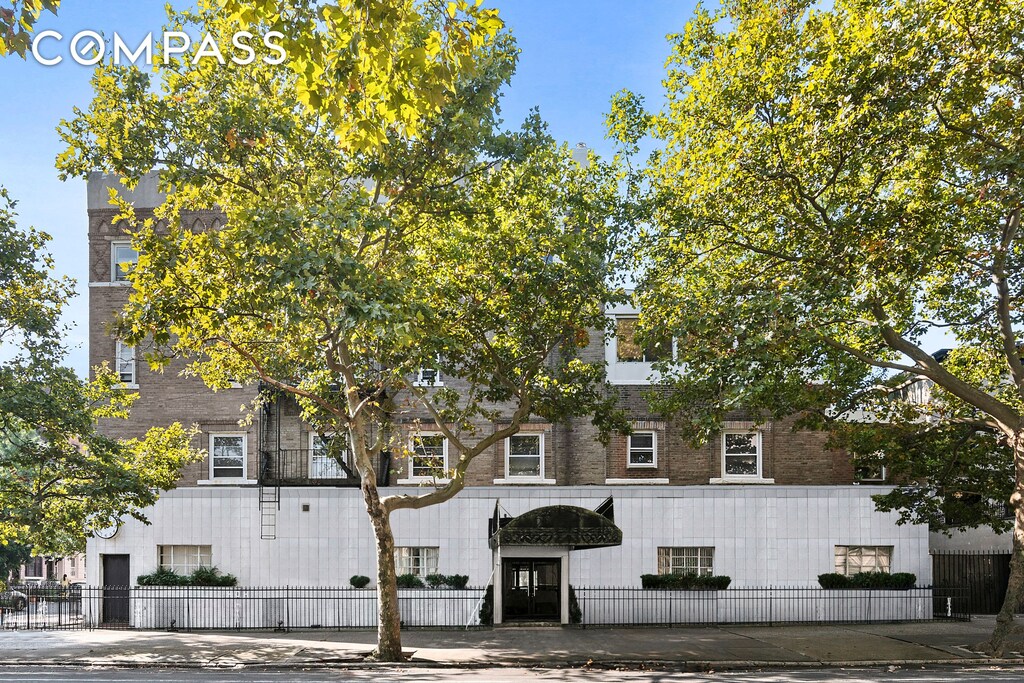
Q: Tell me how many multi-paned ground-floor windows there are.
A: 4